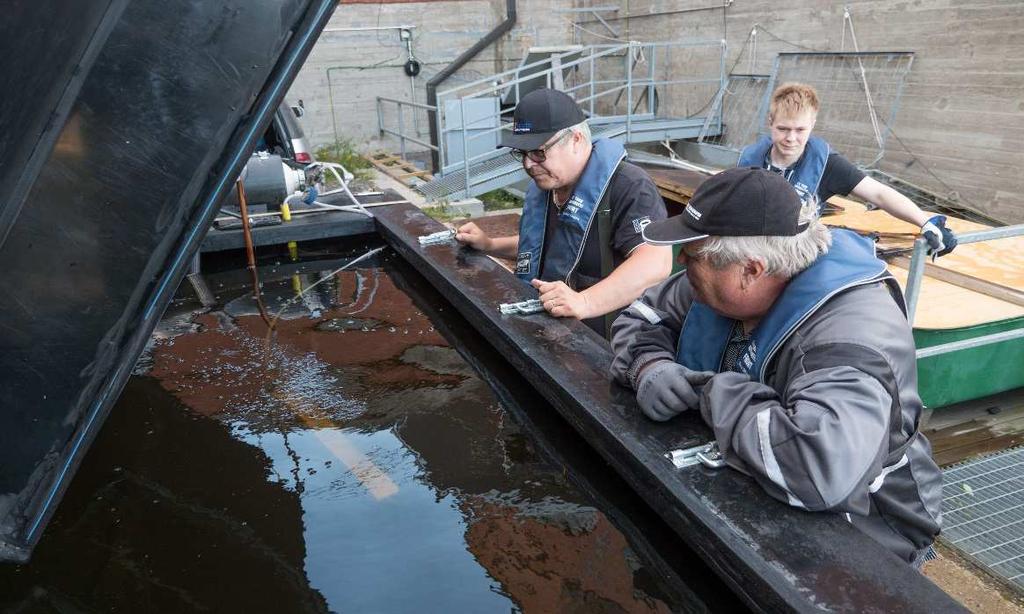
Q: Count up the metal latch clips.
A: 3